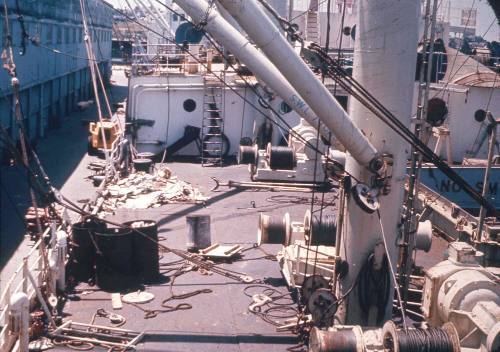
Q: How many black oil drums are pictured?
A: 3